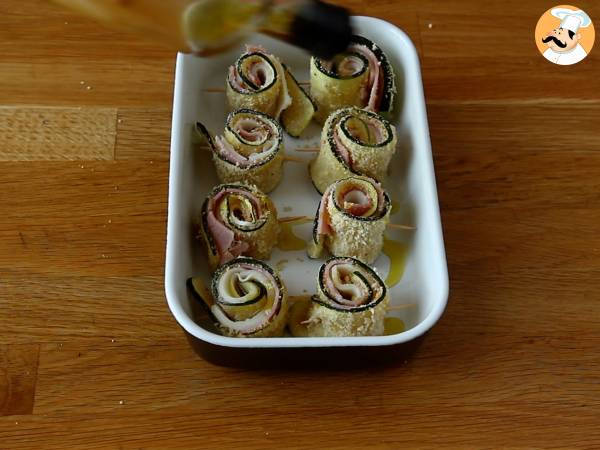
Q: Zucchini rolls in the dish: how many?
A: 8